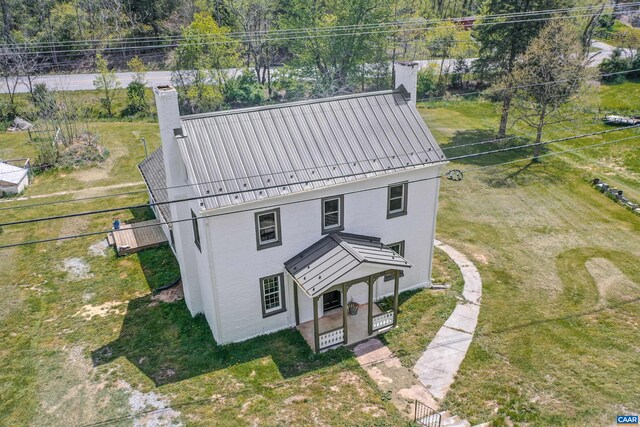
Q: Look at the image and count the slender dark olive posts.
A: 5